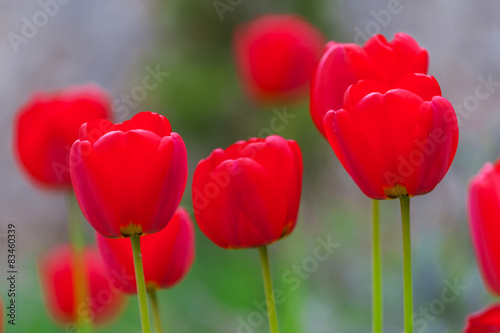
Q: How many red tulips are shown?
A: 10